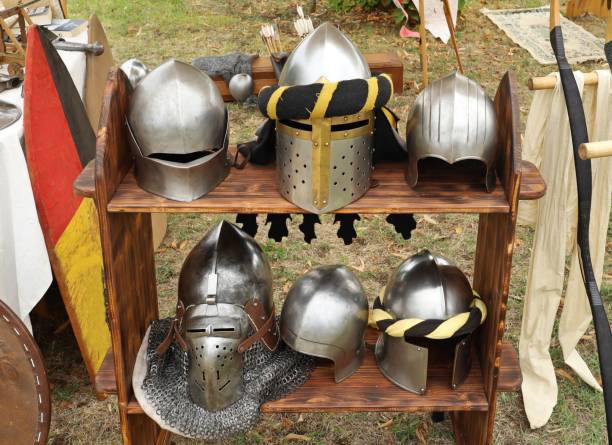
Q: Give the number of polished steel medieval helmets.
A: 6